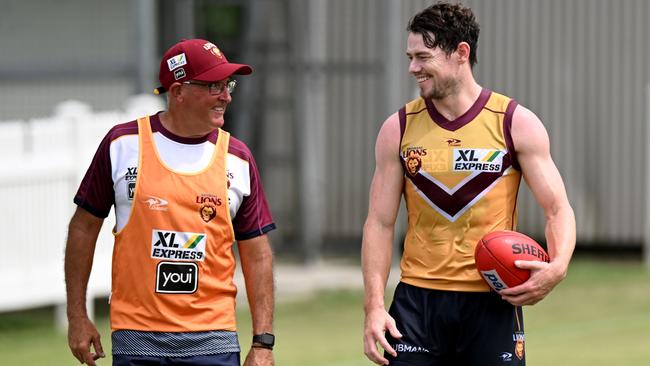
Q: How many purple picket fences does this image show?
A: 0